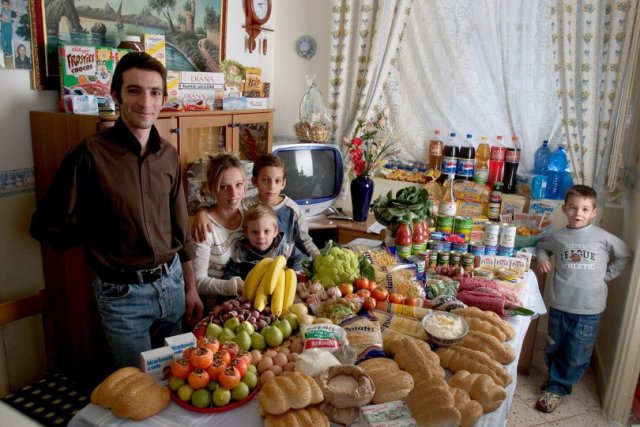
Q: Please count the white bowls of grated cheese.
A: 1